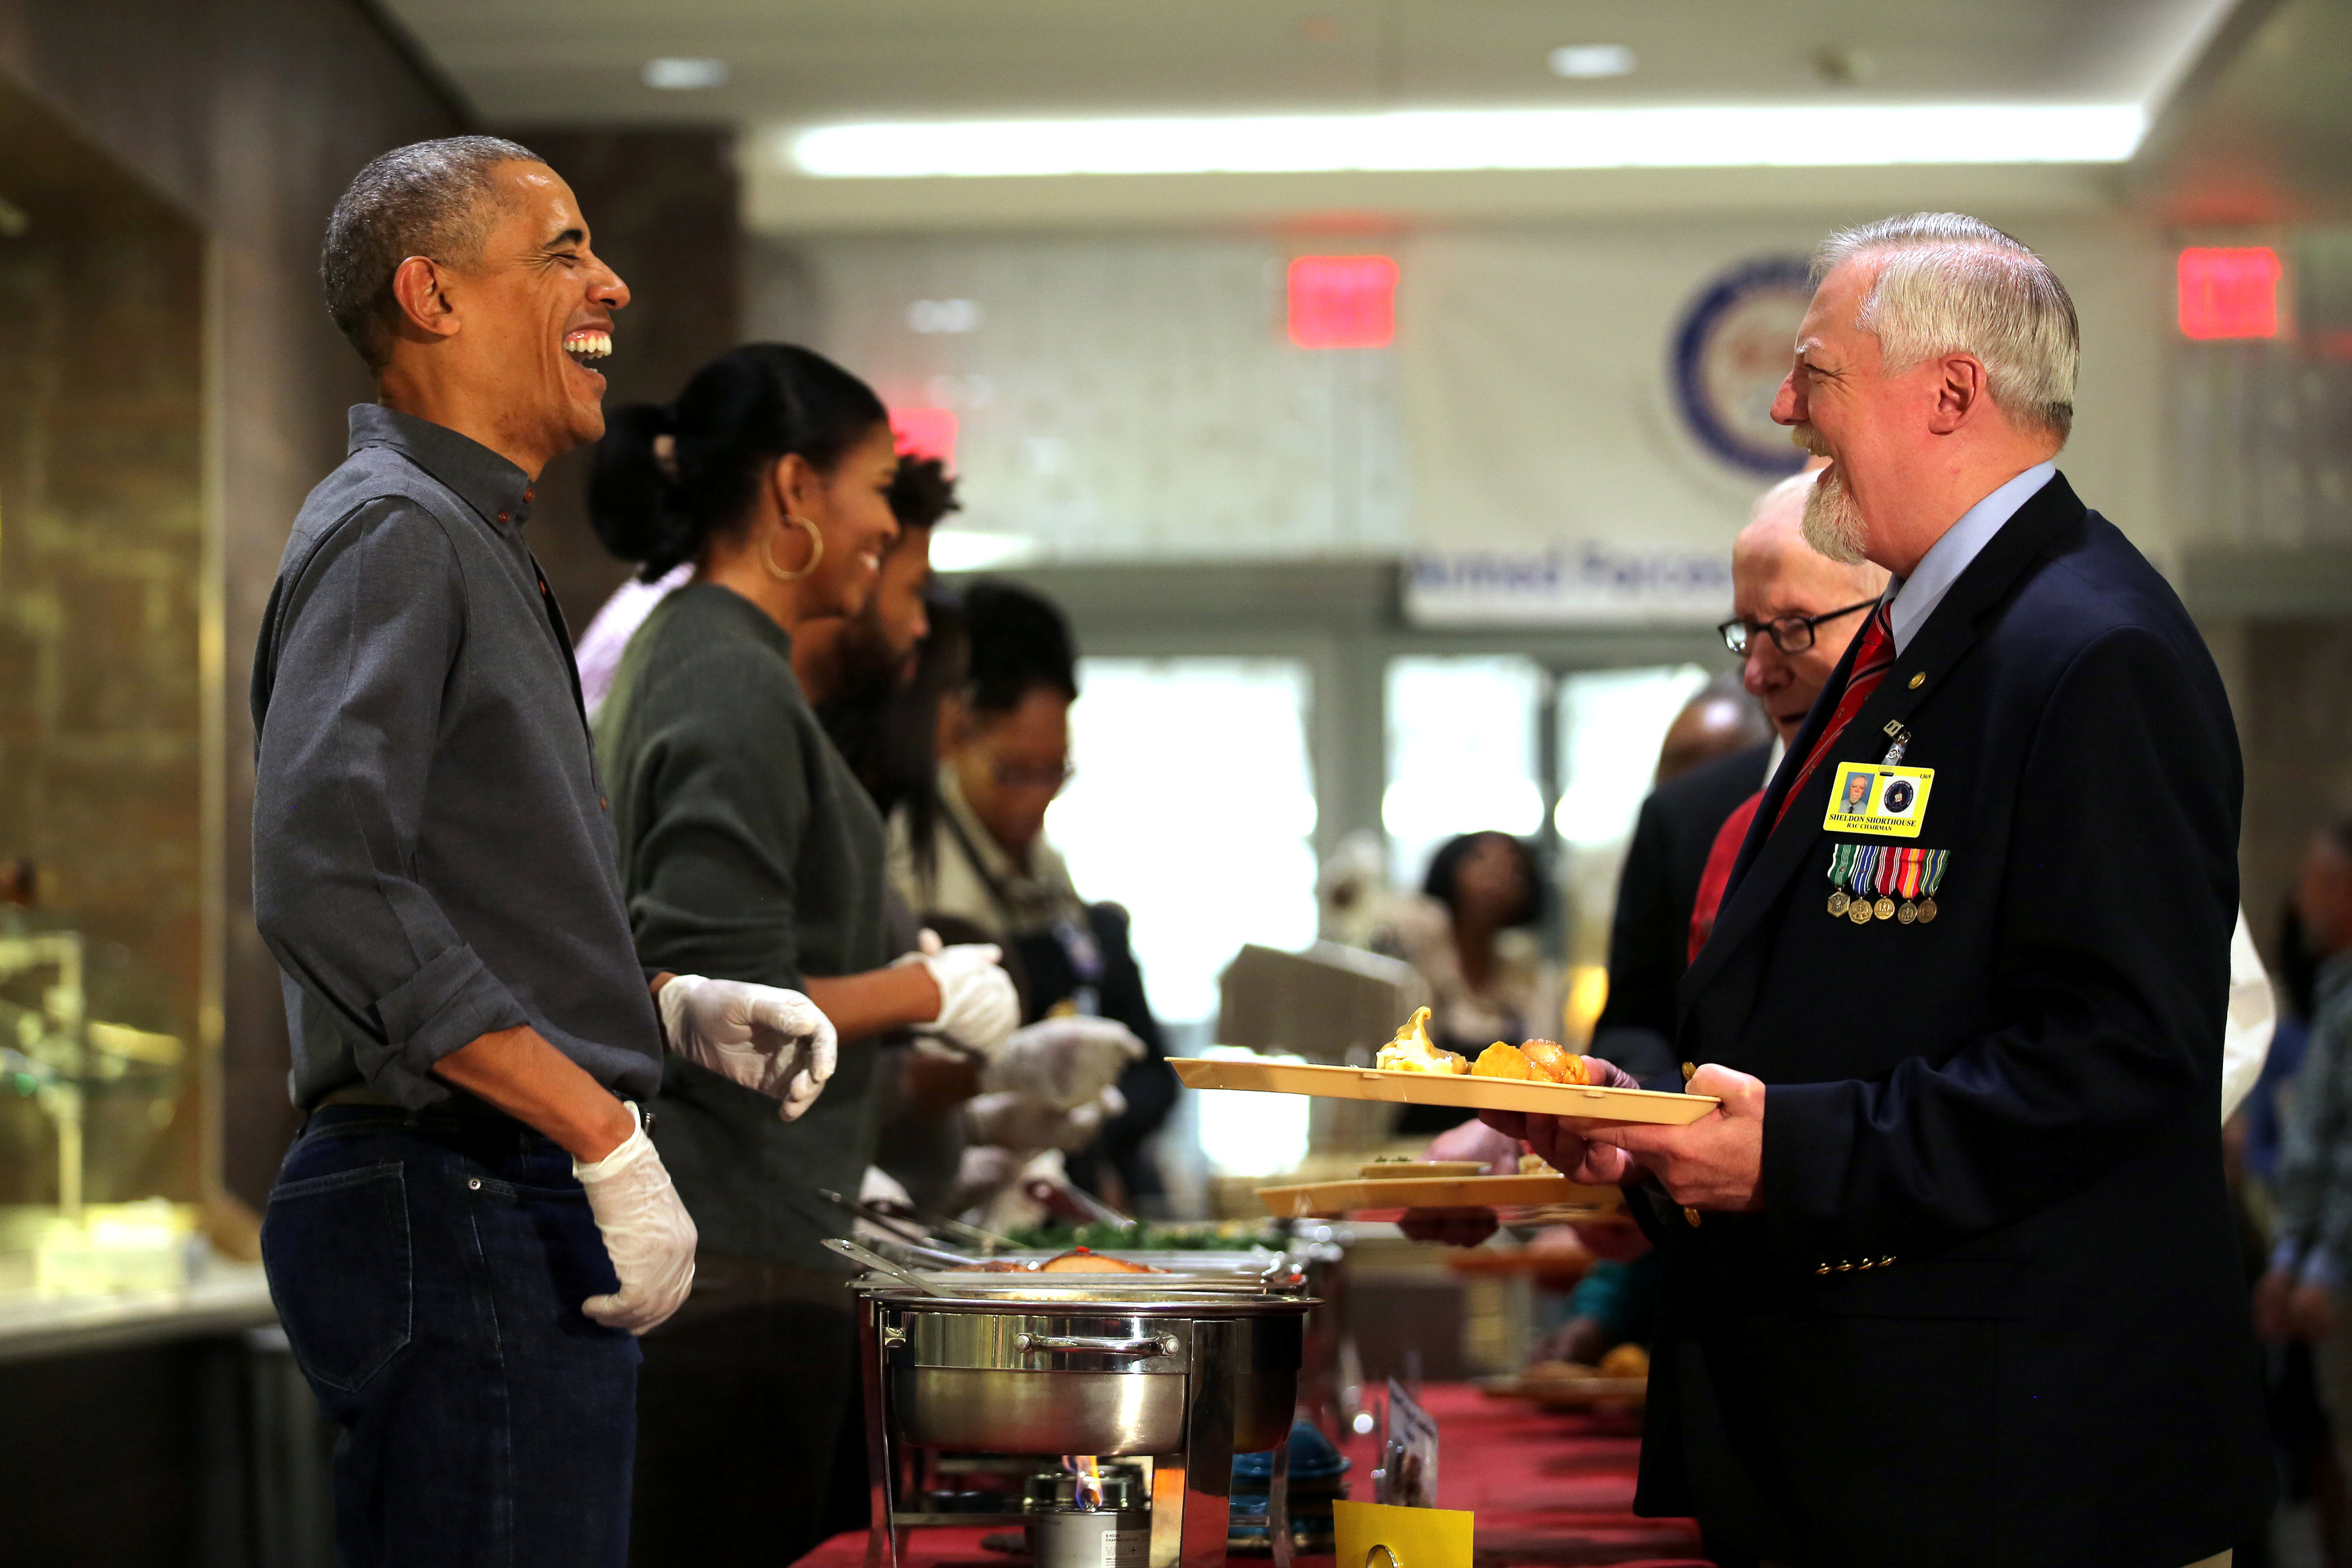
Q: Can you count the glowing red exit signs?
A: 3